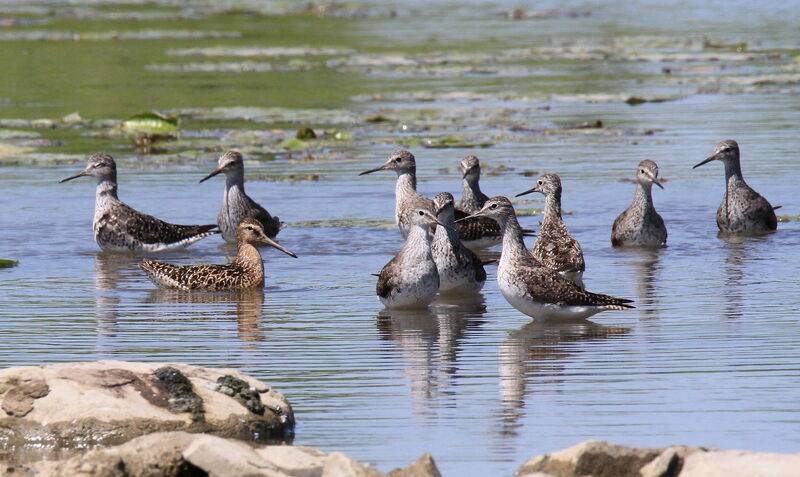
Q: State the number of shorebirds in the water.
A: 11